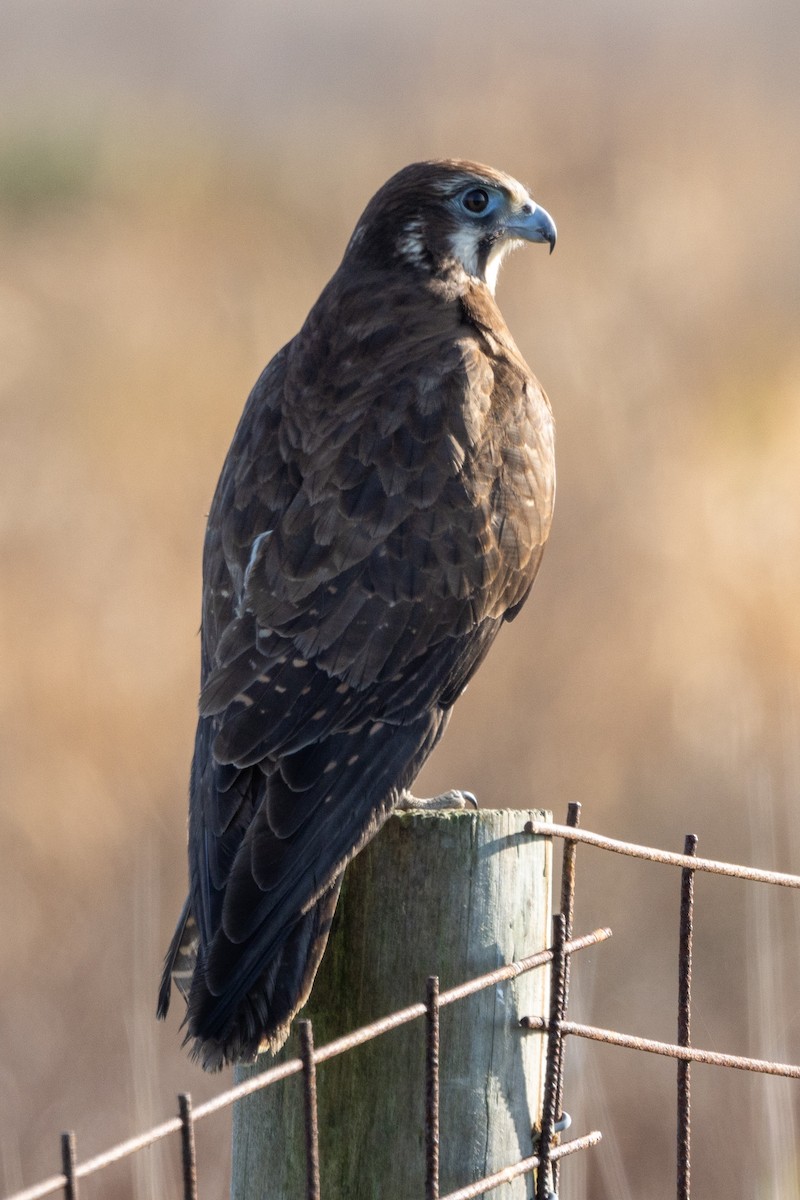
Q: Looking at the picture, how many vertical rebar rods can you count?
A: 7